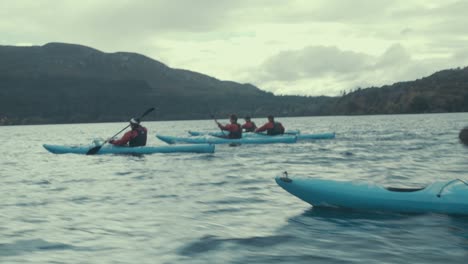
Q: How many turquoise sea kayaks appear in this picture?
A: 5